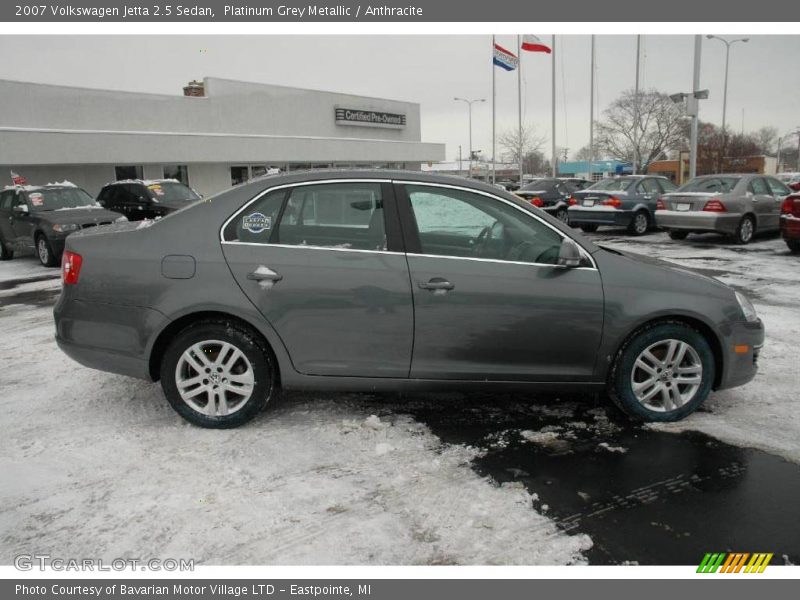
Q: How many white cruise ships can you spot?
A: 0